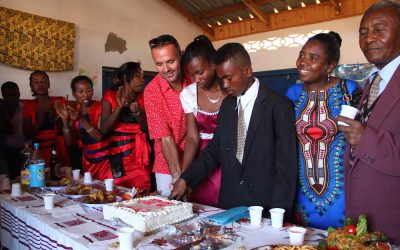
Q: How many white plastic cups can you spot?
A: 10